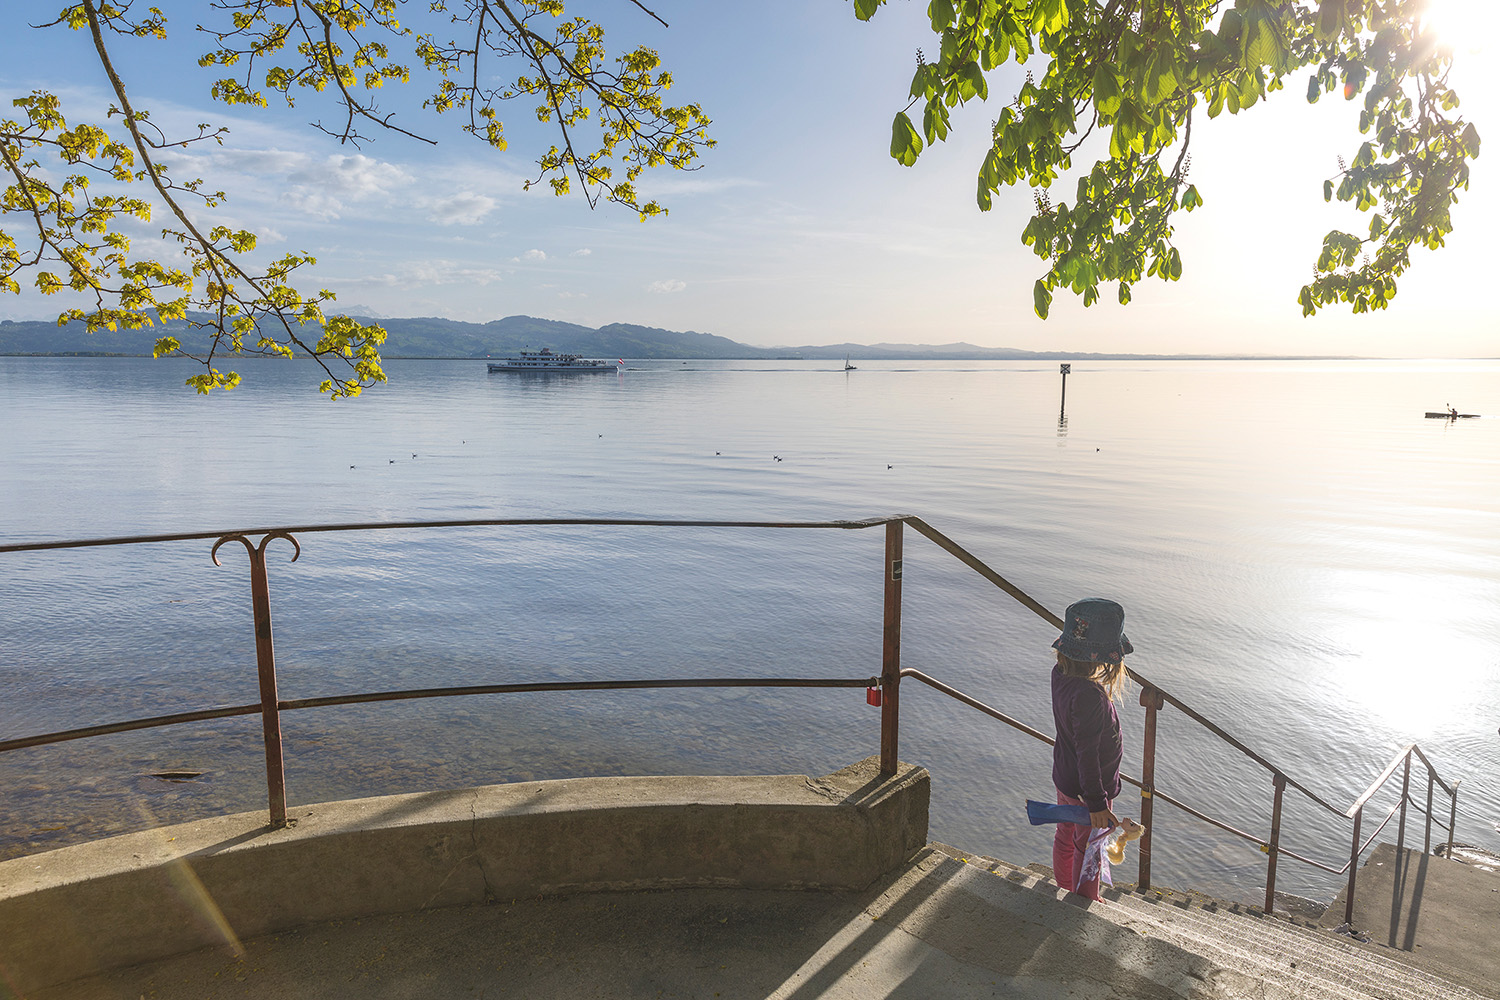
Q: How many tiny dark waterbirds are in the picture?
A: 10